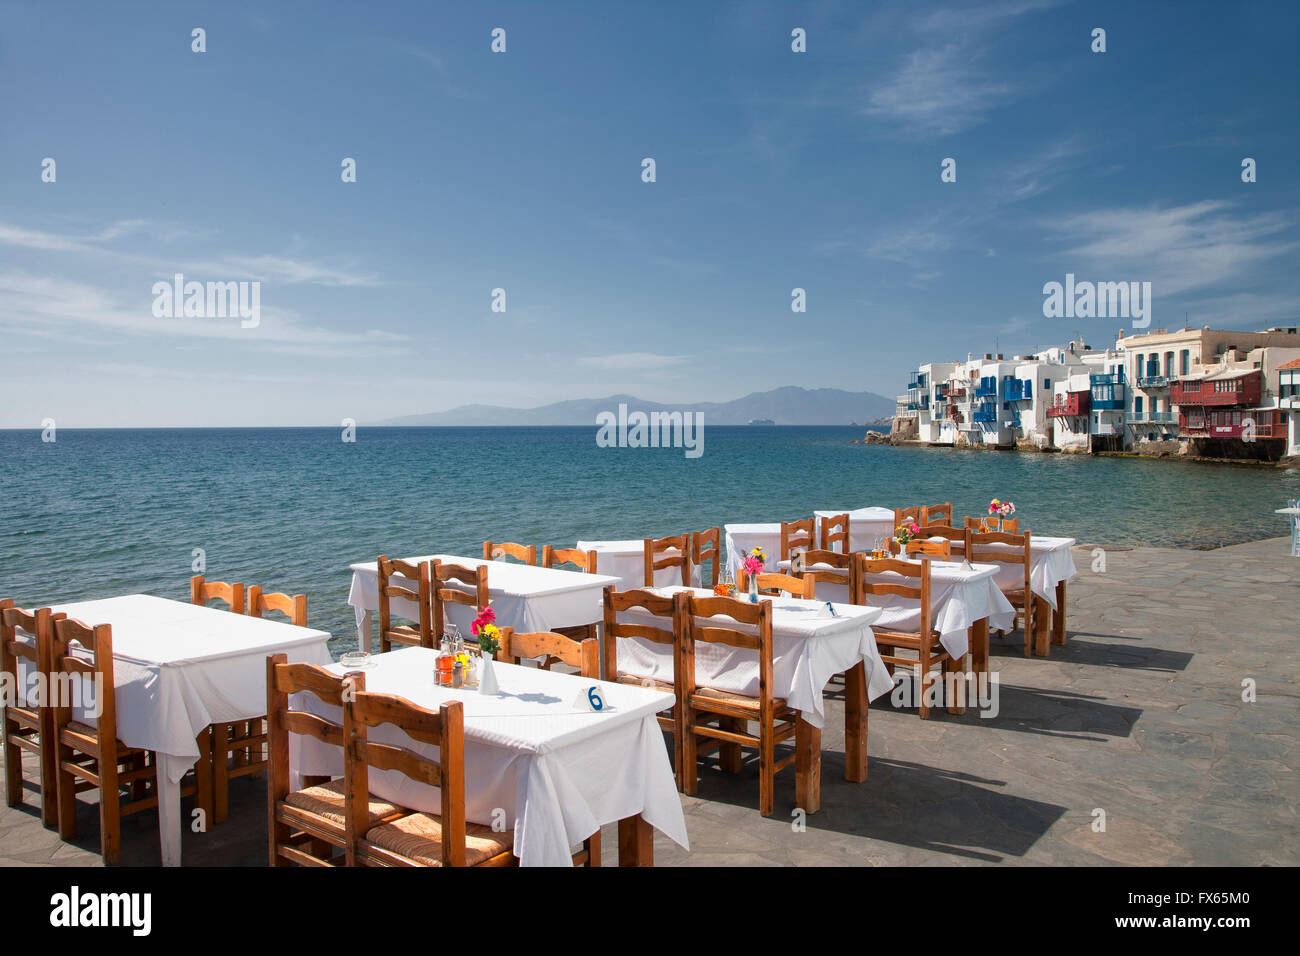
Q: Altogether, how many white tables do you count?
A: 9